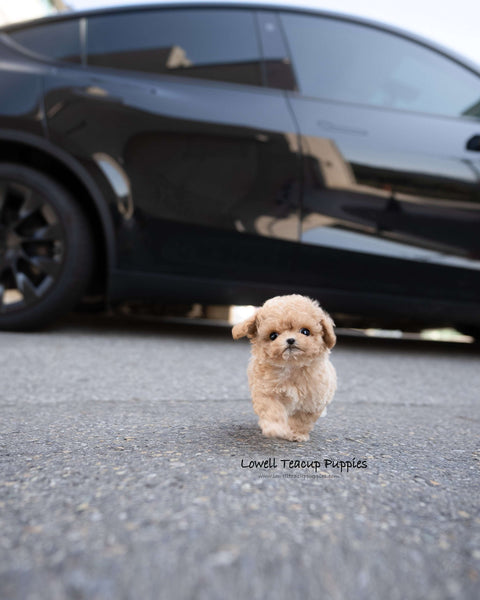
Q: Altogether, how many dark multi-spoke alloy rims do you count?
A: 1